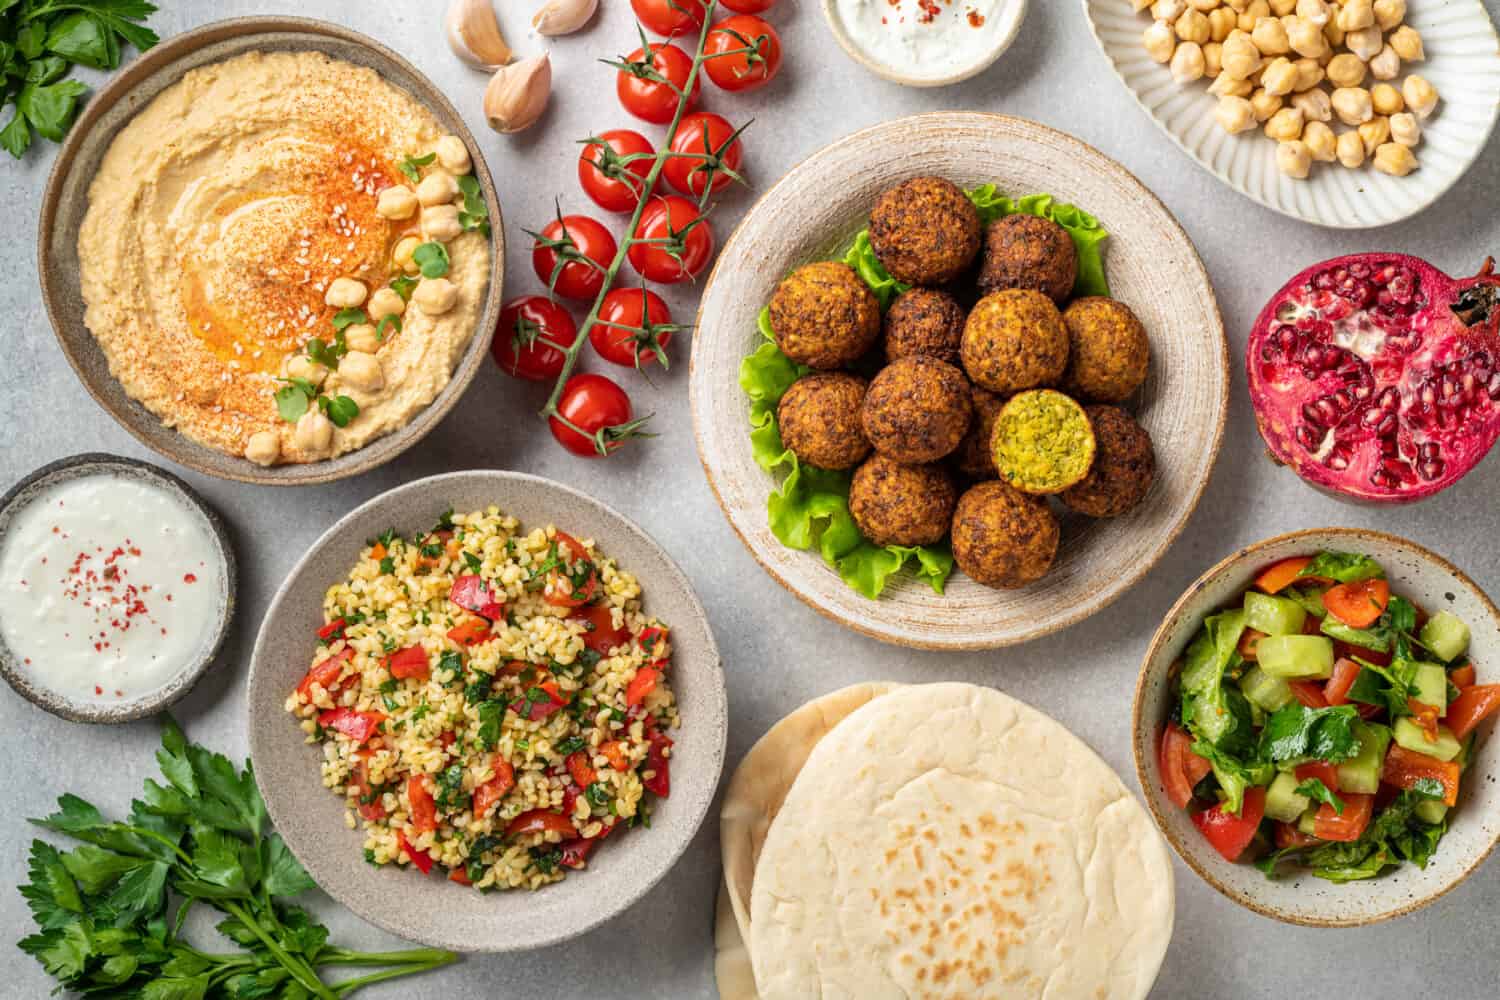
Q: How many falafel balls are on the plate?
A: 13